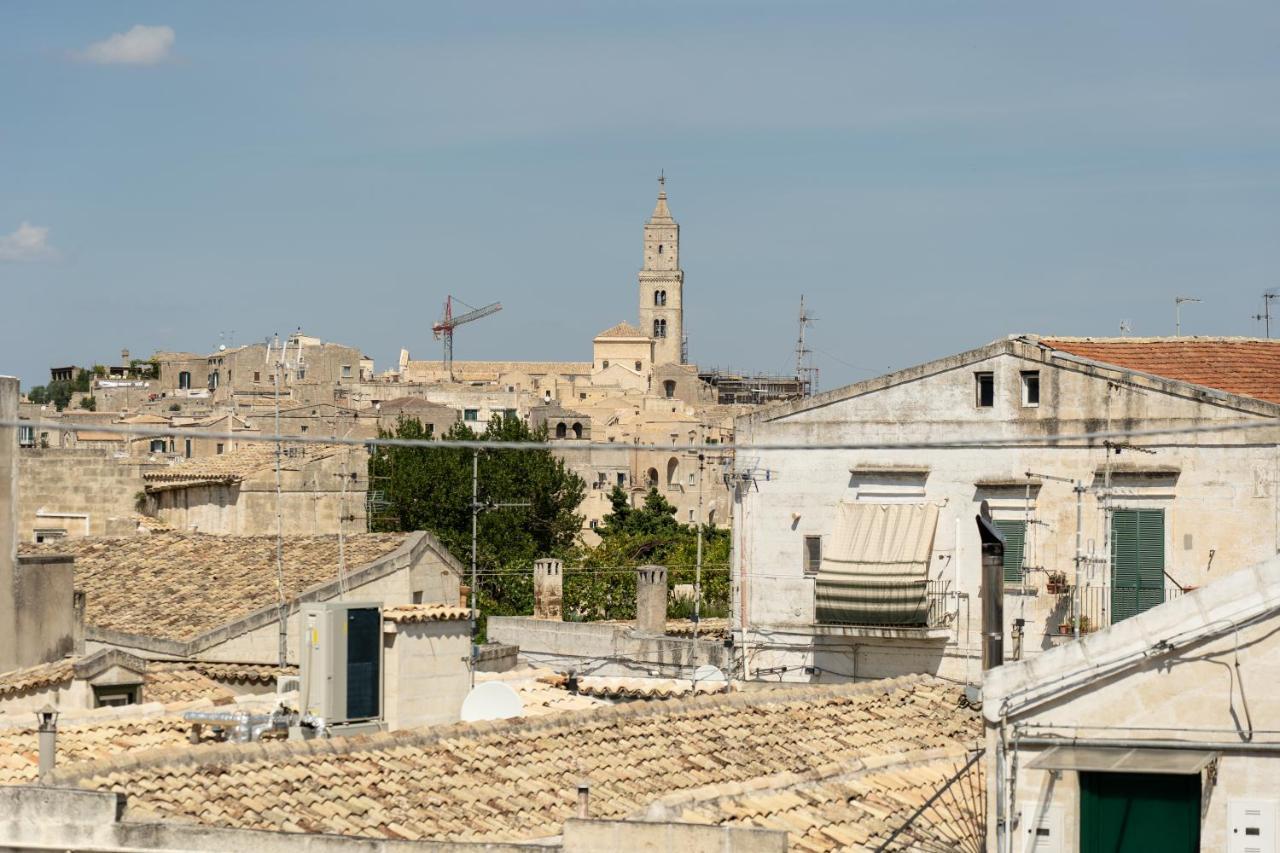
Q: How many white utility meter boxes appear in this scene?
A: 2